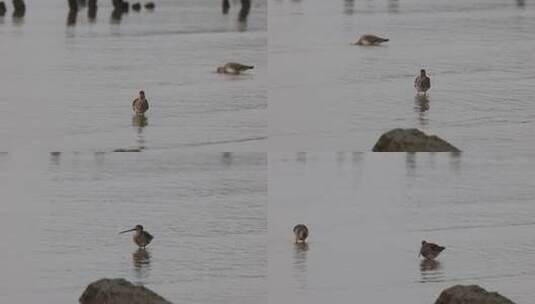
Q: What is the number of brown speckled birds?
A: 7